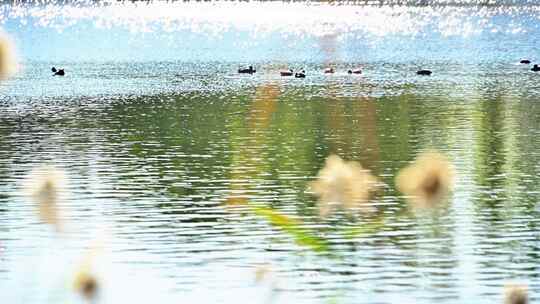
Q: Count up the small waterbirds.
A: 9